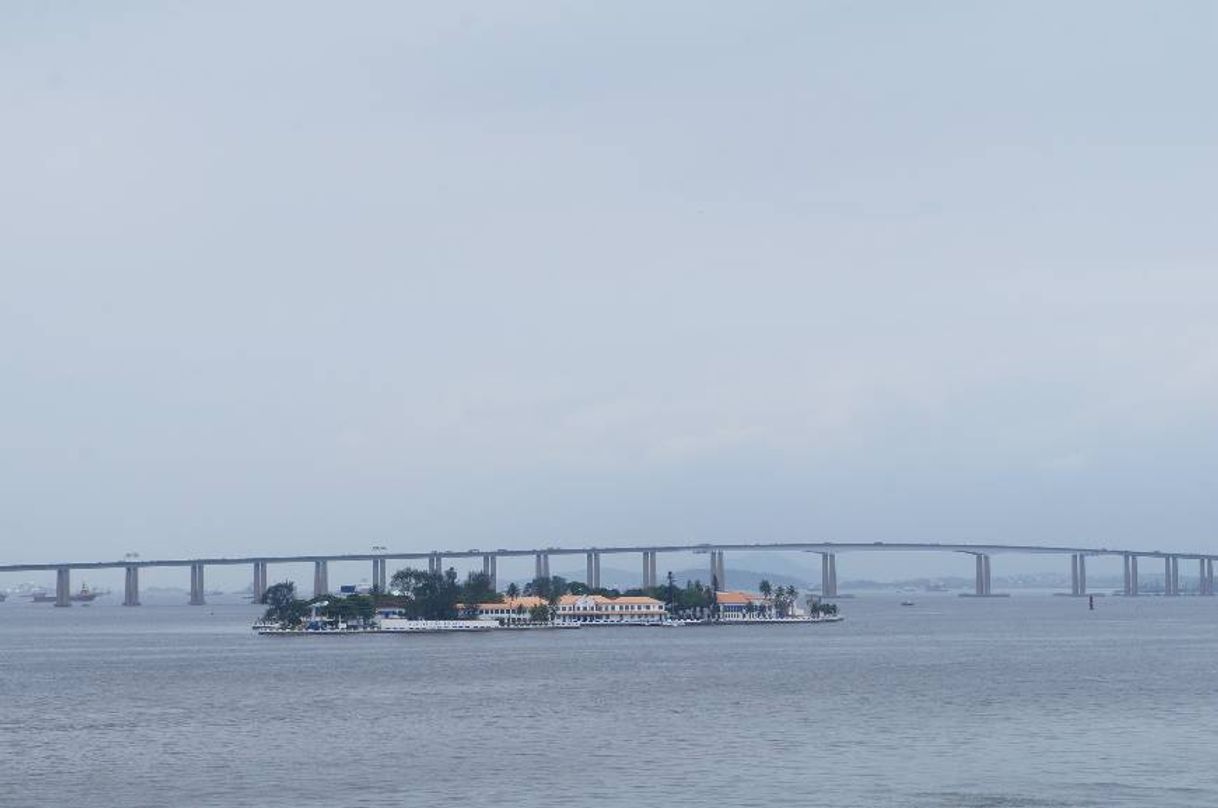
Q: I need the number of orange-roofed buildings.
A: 3